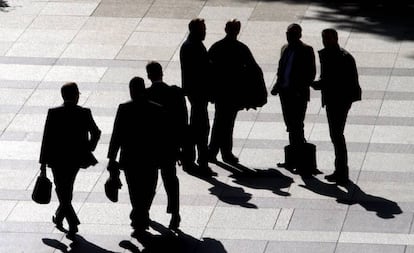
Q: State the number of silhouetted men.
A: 7